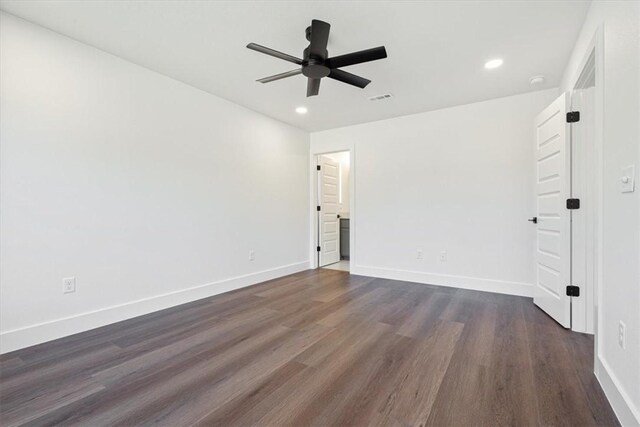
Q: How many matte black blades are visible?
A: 6